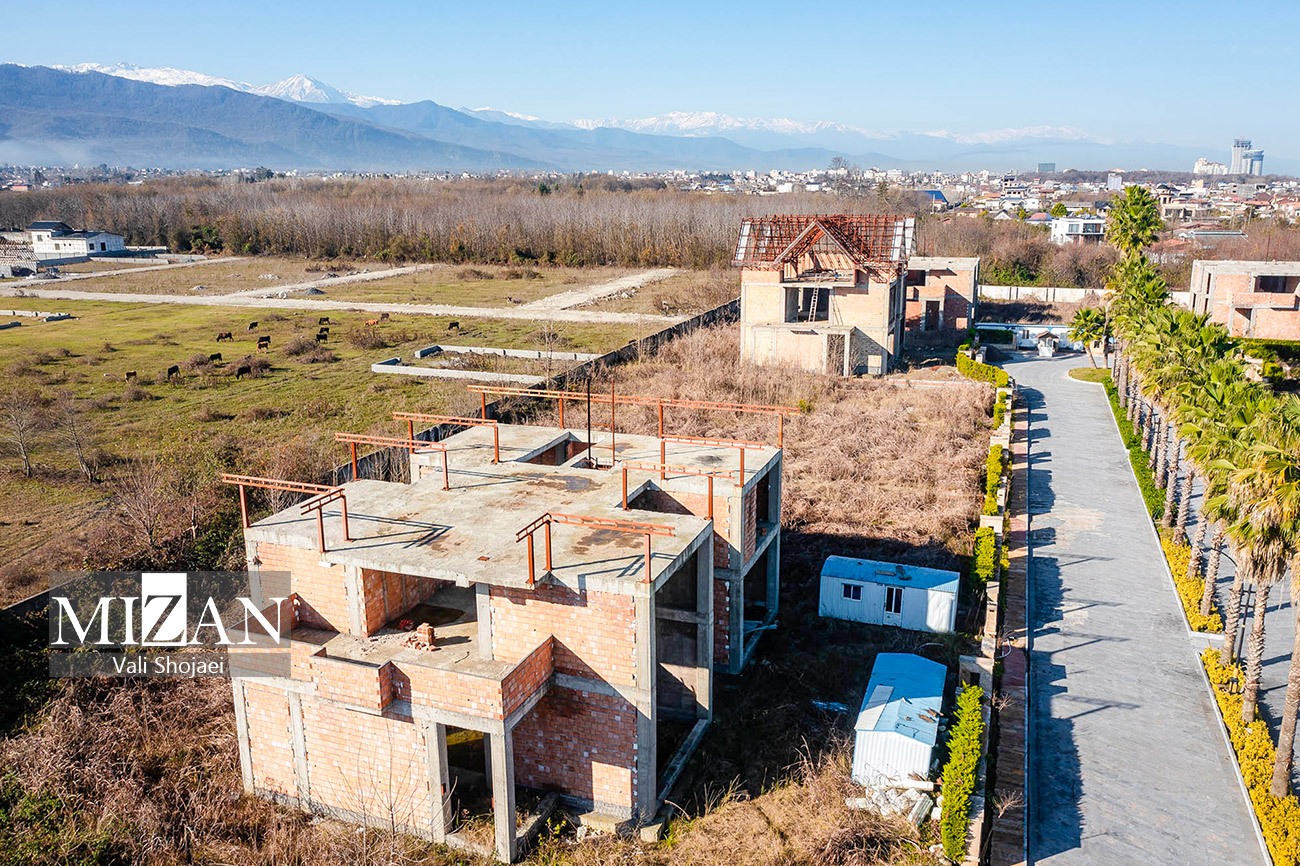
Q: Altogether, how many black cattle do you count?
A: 13